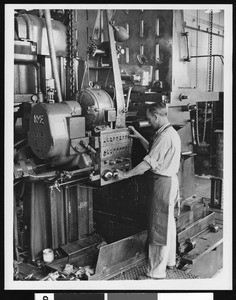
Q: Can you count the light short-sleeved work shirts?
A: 1